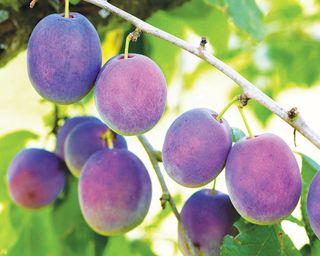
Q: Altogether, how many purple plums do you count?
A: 10